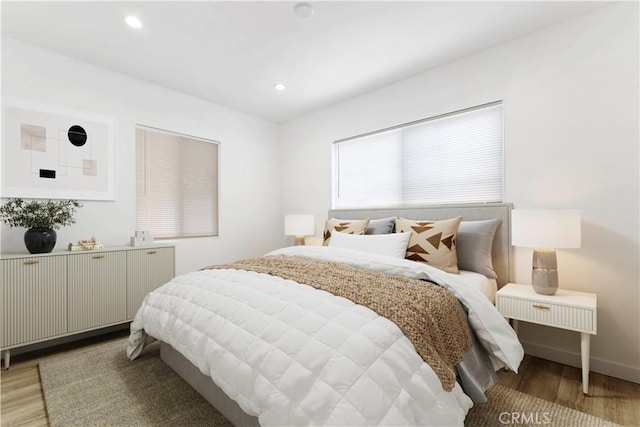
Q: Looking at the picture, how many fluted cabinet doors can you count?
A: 3